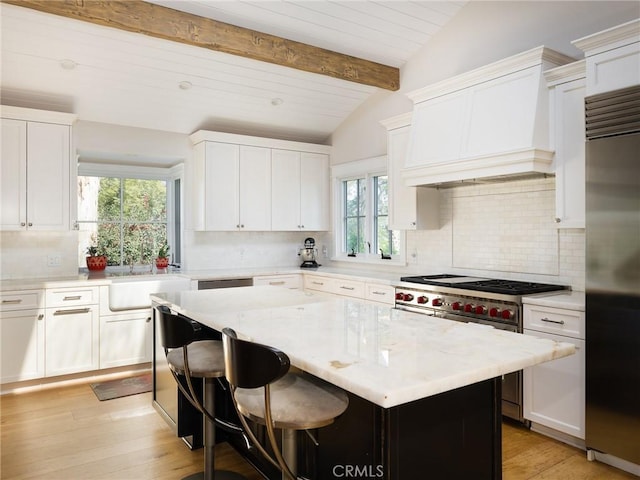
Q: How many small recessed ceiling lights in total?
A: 3